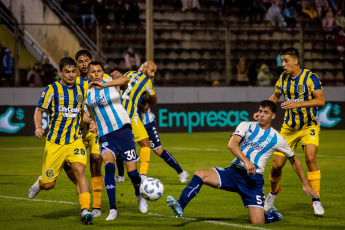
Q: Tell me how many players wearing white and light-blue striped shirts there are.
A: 3